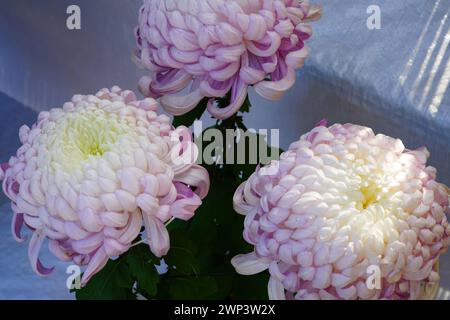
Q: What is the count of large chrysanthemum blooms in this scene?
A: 3